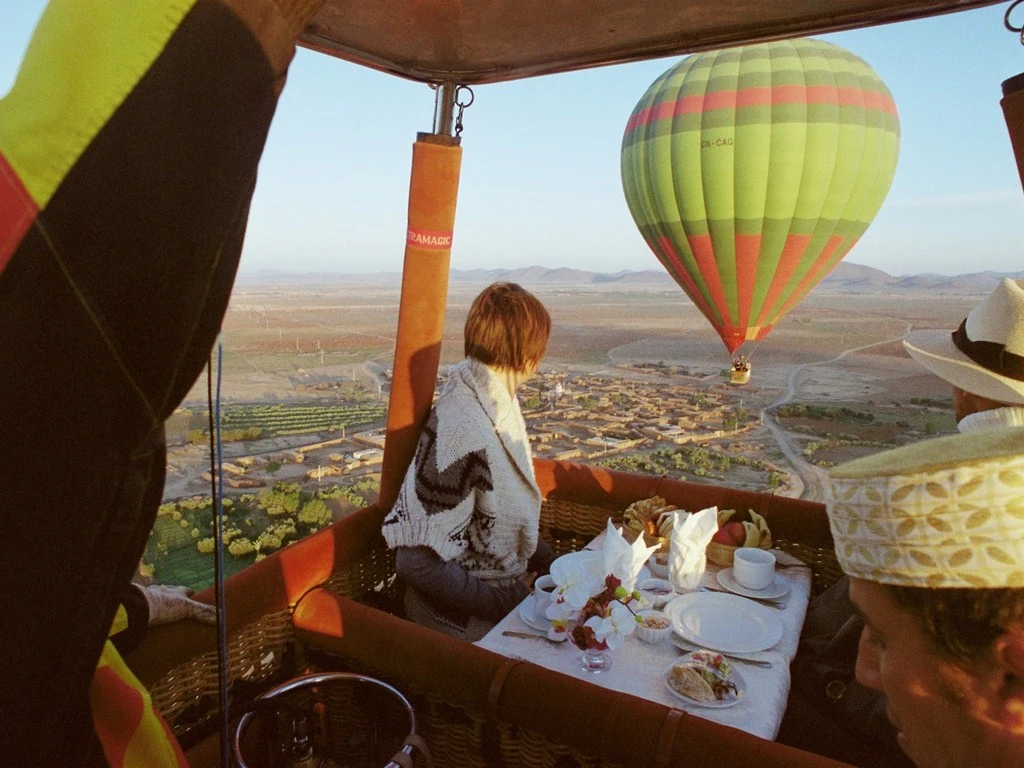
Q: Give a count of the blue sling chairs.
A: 0